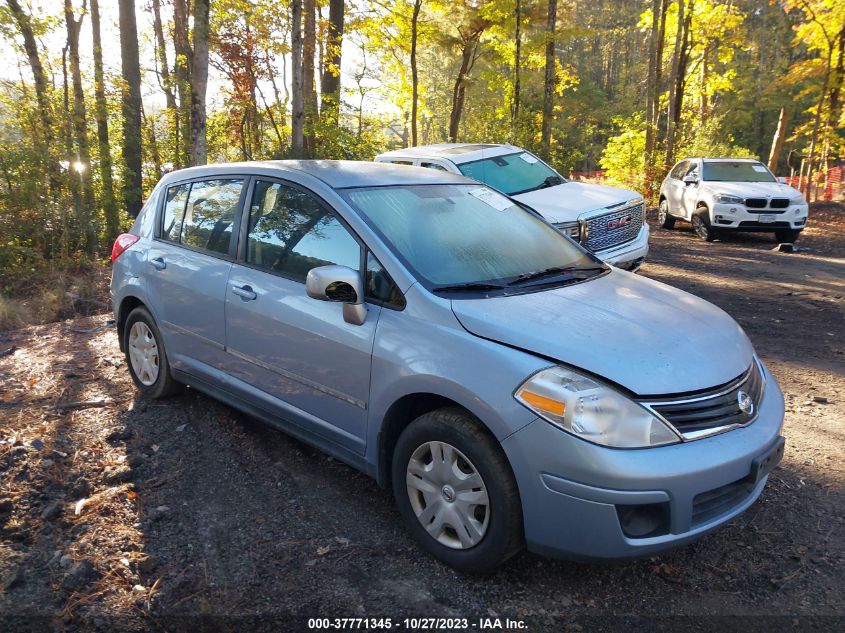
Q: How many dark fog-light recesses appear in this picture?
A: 1